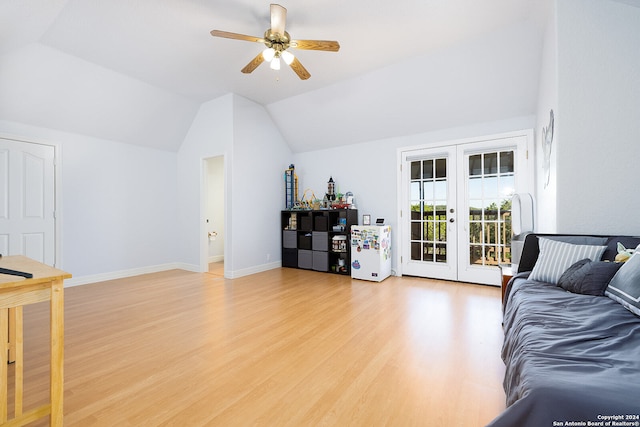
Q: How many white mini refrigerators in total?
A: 1